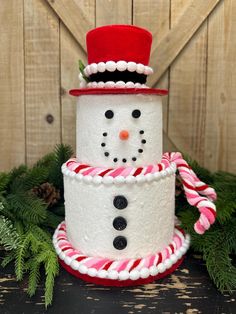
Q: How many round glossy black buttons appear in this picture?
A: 3